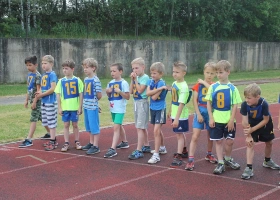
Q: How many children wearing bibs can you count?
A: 11